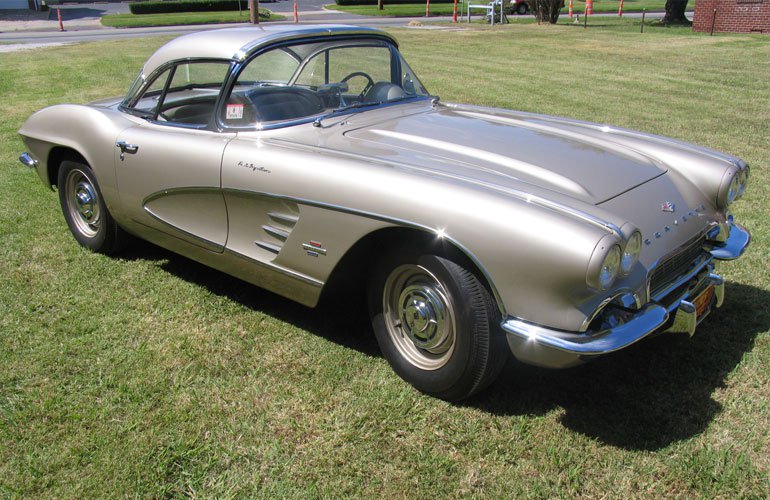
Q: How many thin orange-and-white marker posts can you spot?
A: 6